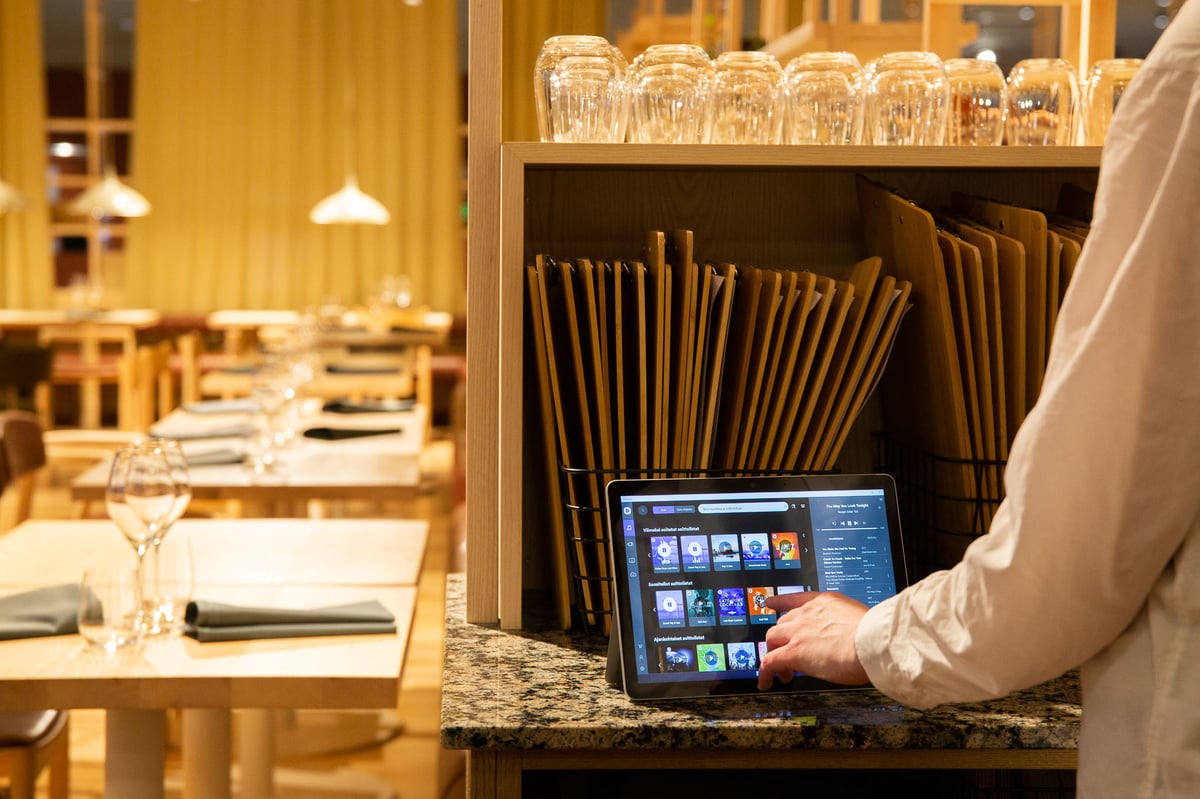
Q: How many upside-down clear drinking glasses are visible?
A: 8